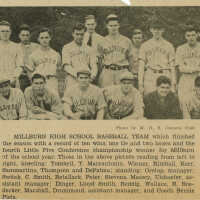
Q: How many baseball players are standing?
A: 9